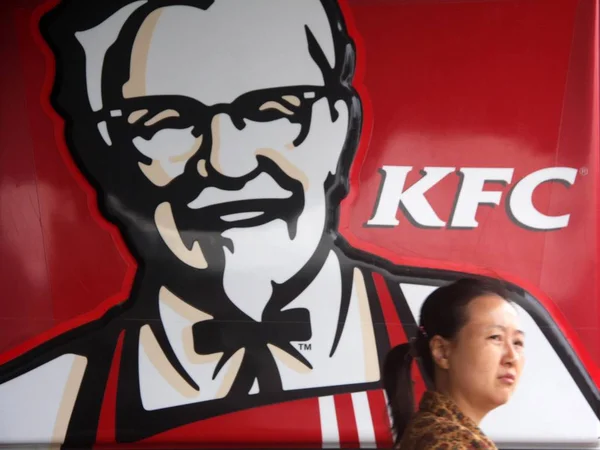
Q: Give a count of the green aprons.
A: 0